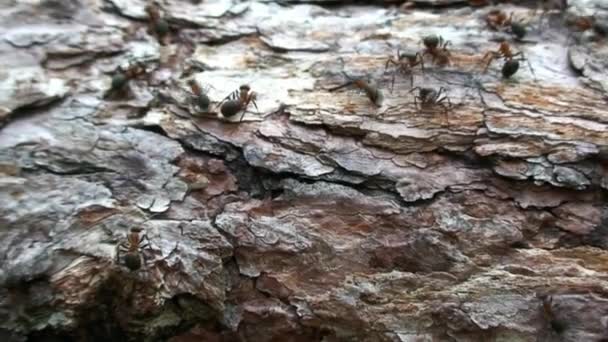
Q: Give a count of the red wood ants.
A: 13